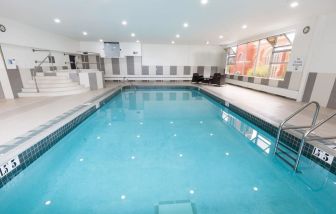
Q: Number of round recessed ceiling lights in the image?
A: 14